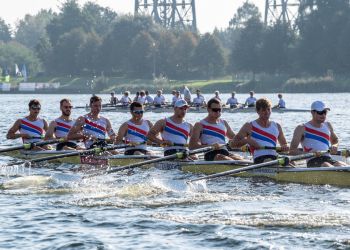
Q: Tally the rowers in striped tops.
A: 8